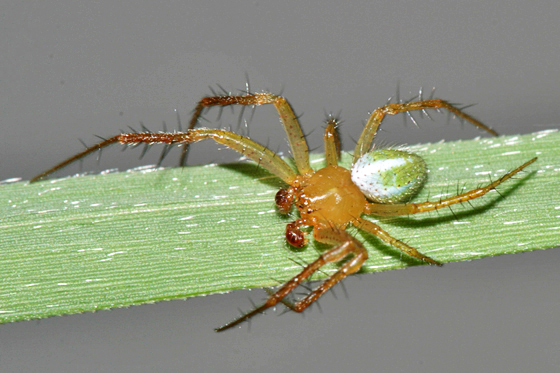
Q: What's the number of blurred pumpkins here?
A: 0